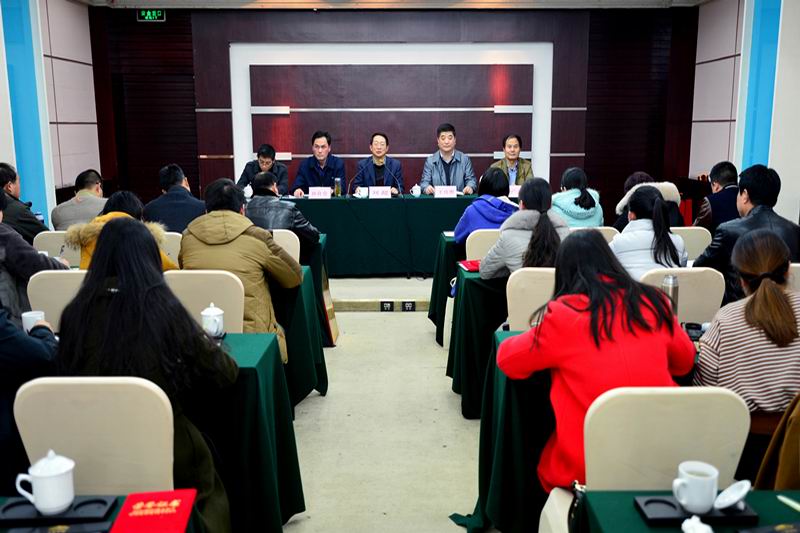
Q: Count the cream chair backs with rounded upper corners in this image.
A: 13